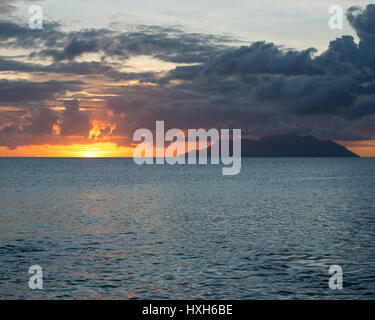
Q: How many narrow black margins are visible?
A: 1